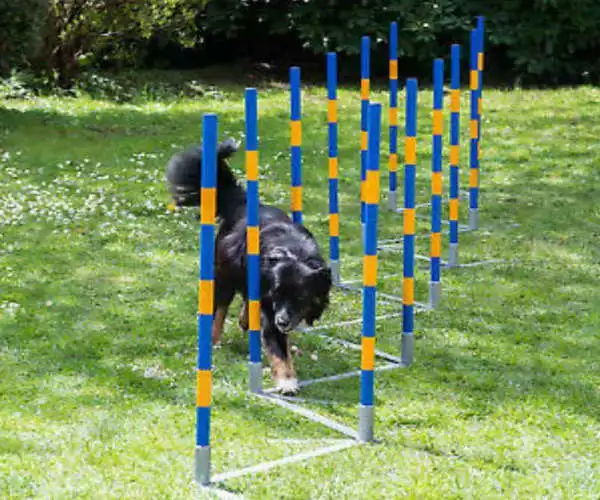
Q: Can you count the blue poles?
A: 12